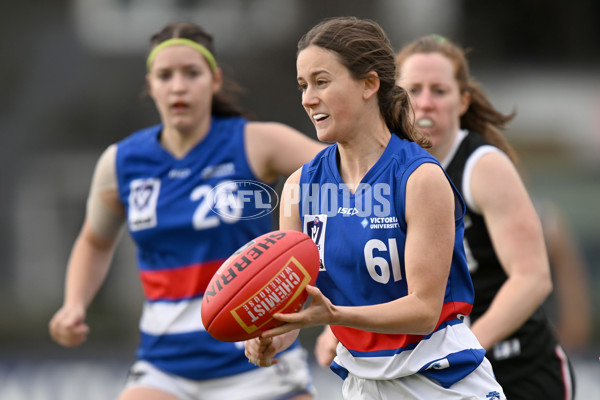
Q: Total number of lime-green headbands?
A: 1